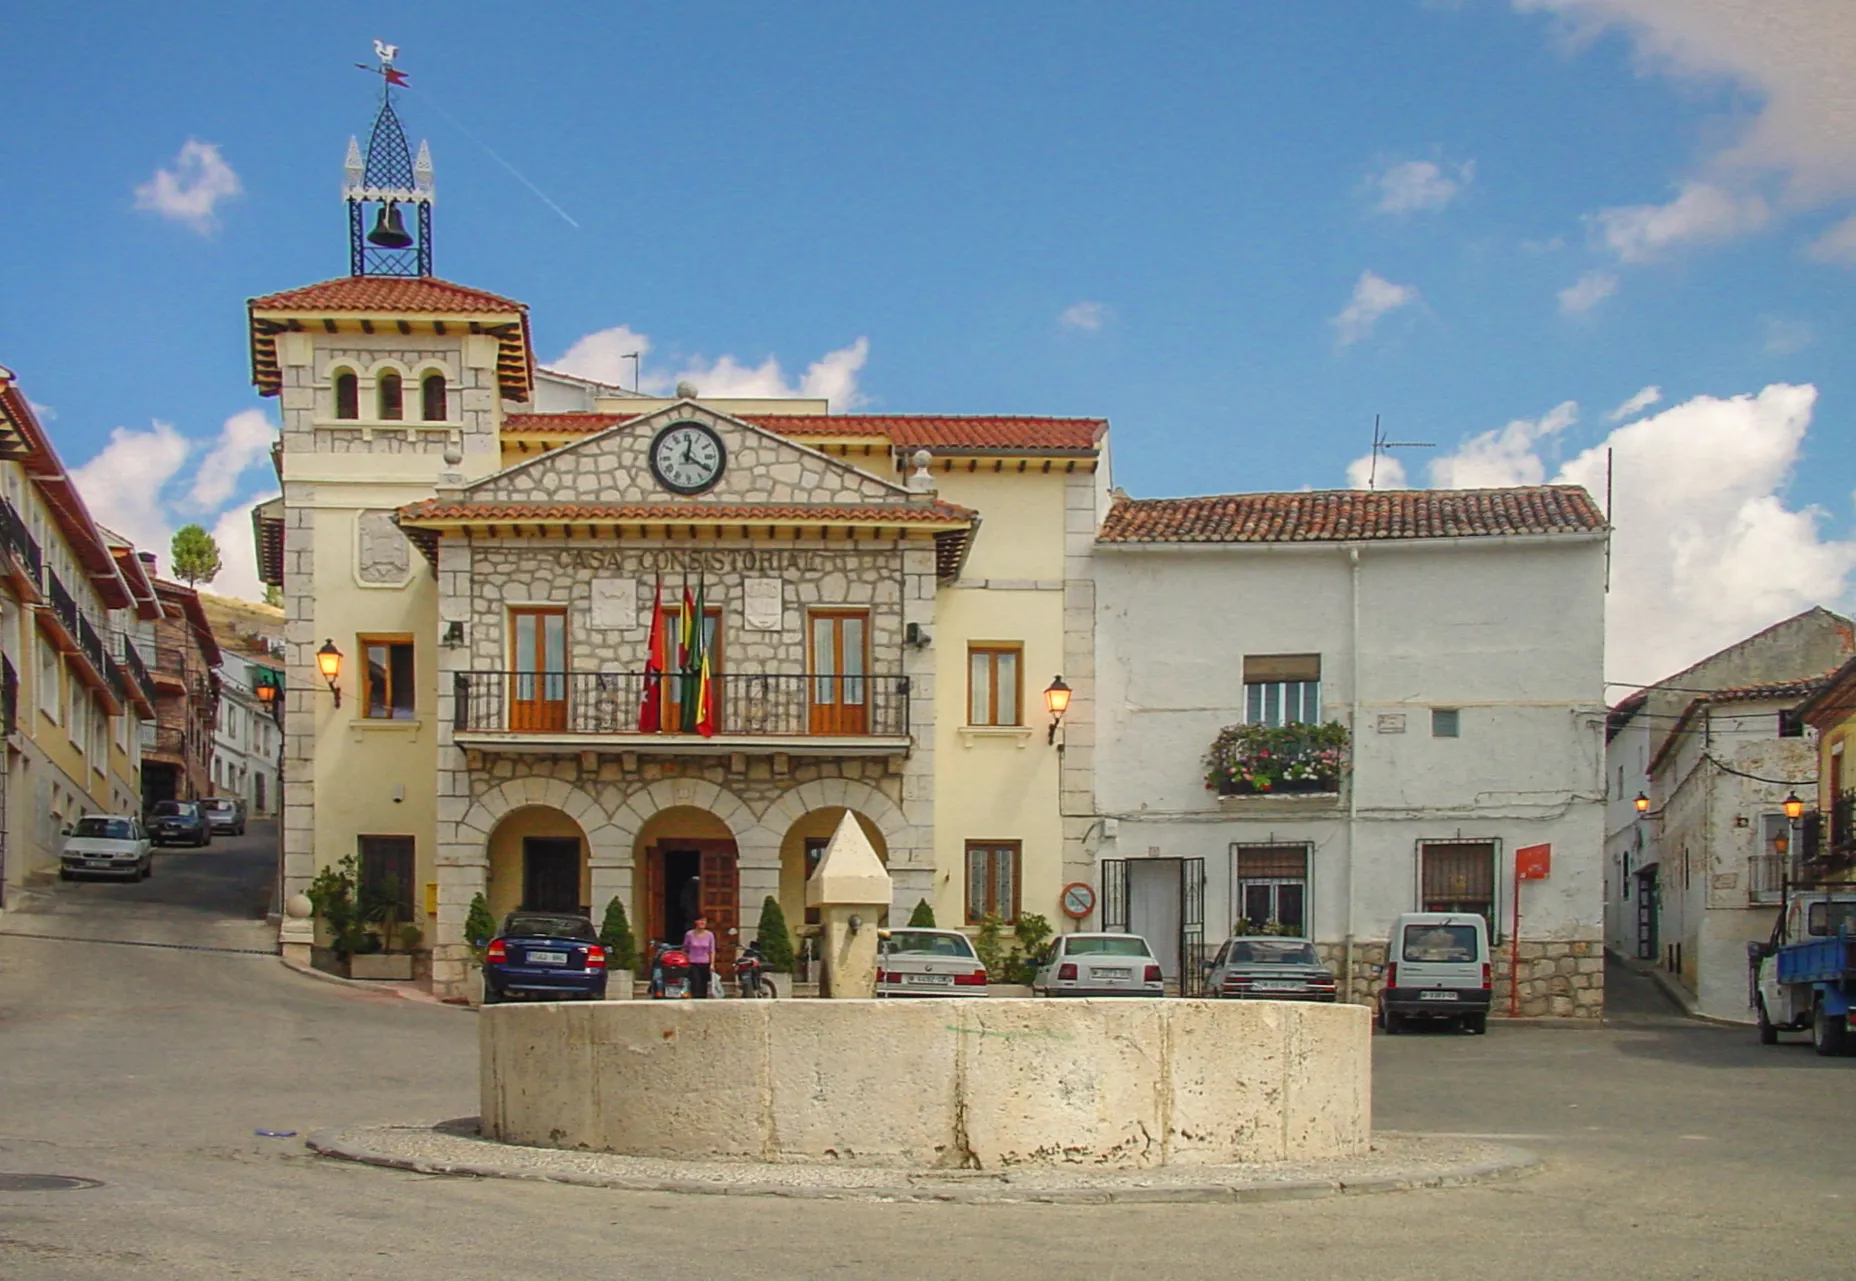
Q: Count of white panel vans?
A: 1